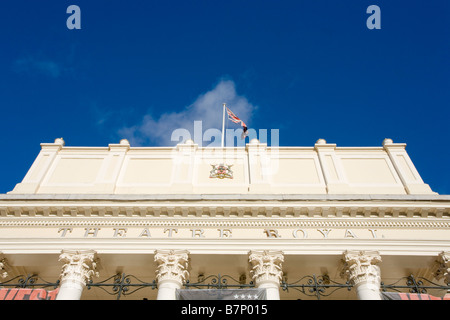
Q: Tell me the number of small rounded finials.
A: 6